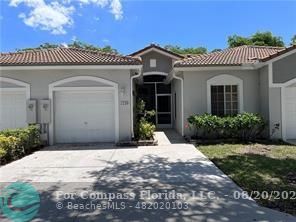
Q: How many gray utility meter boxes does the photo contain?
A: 2